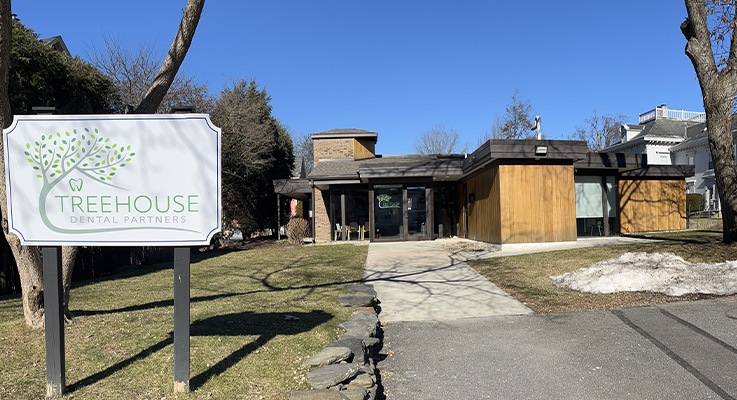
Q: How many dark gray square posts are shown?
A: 2